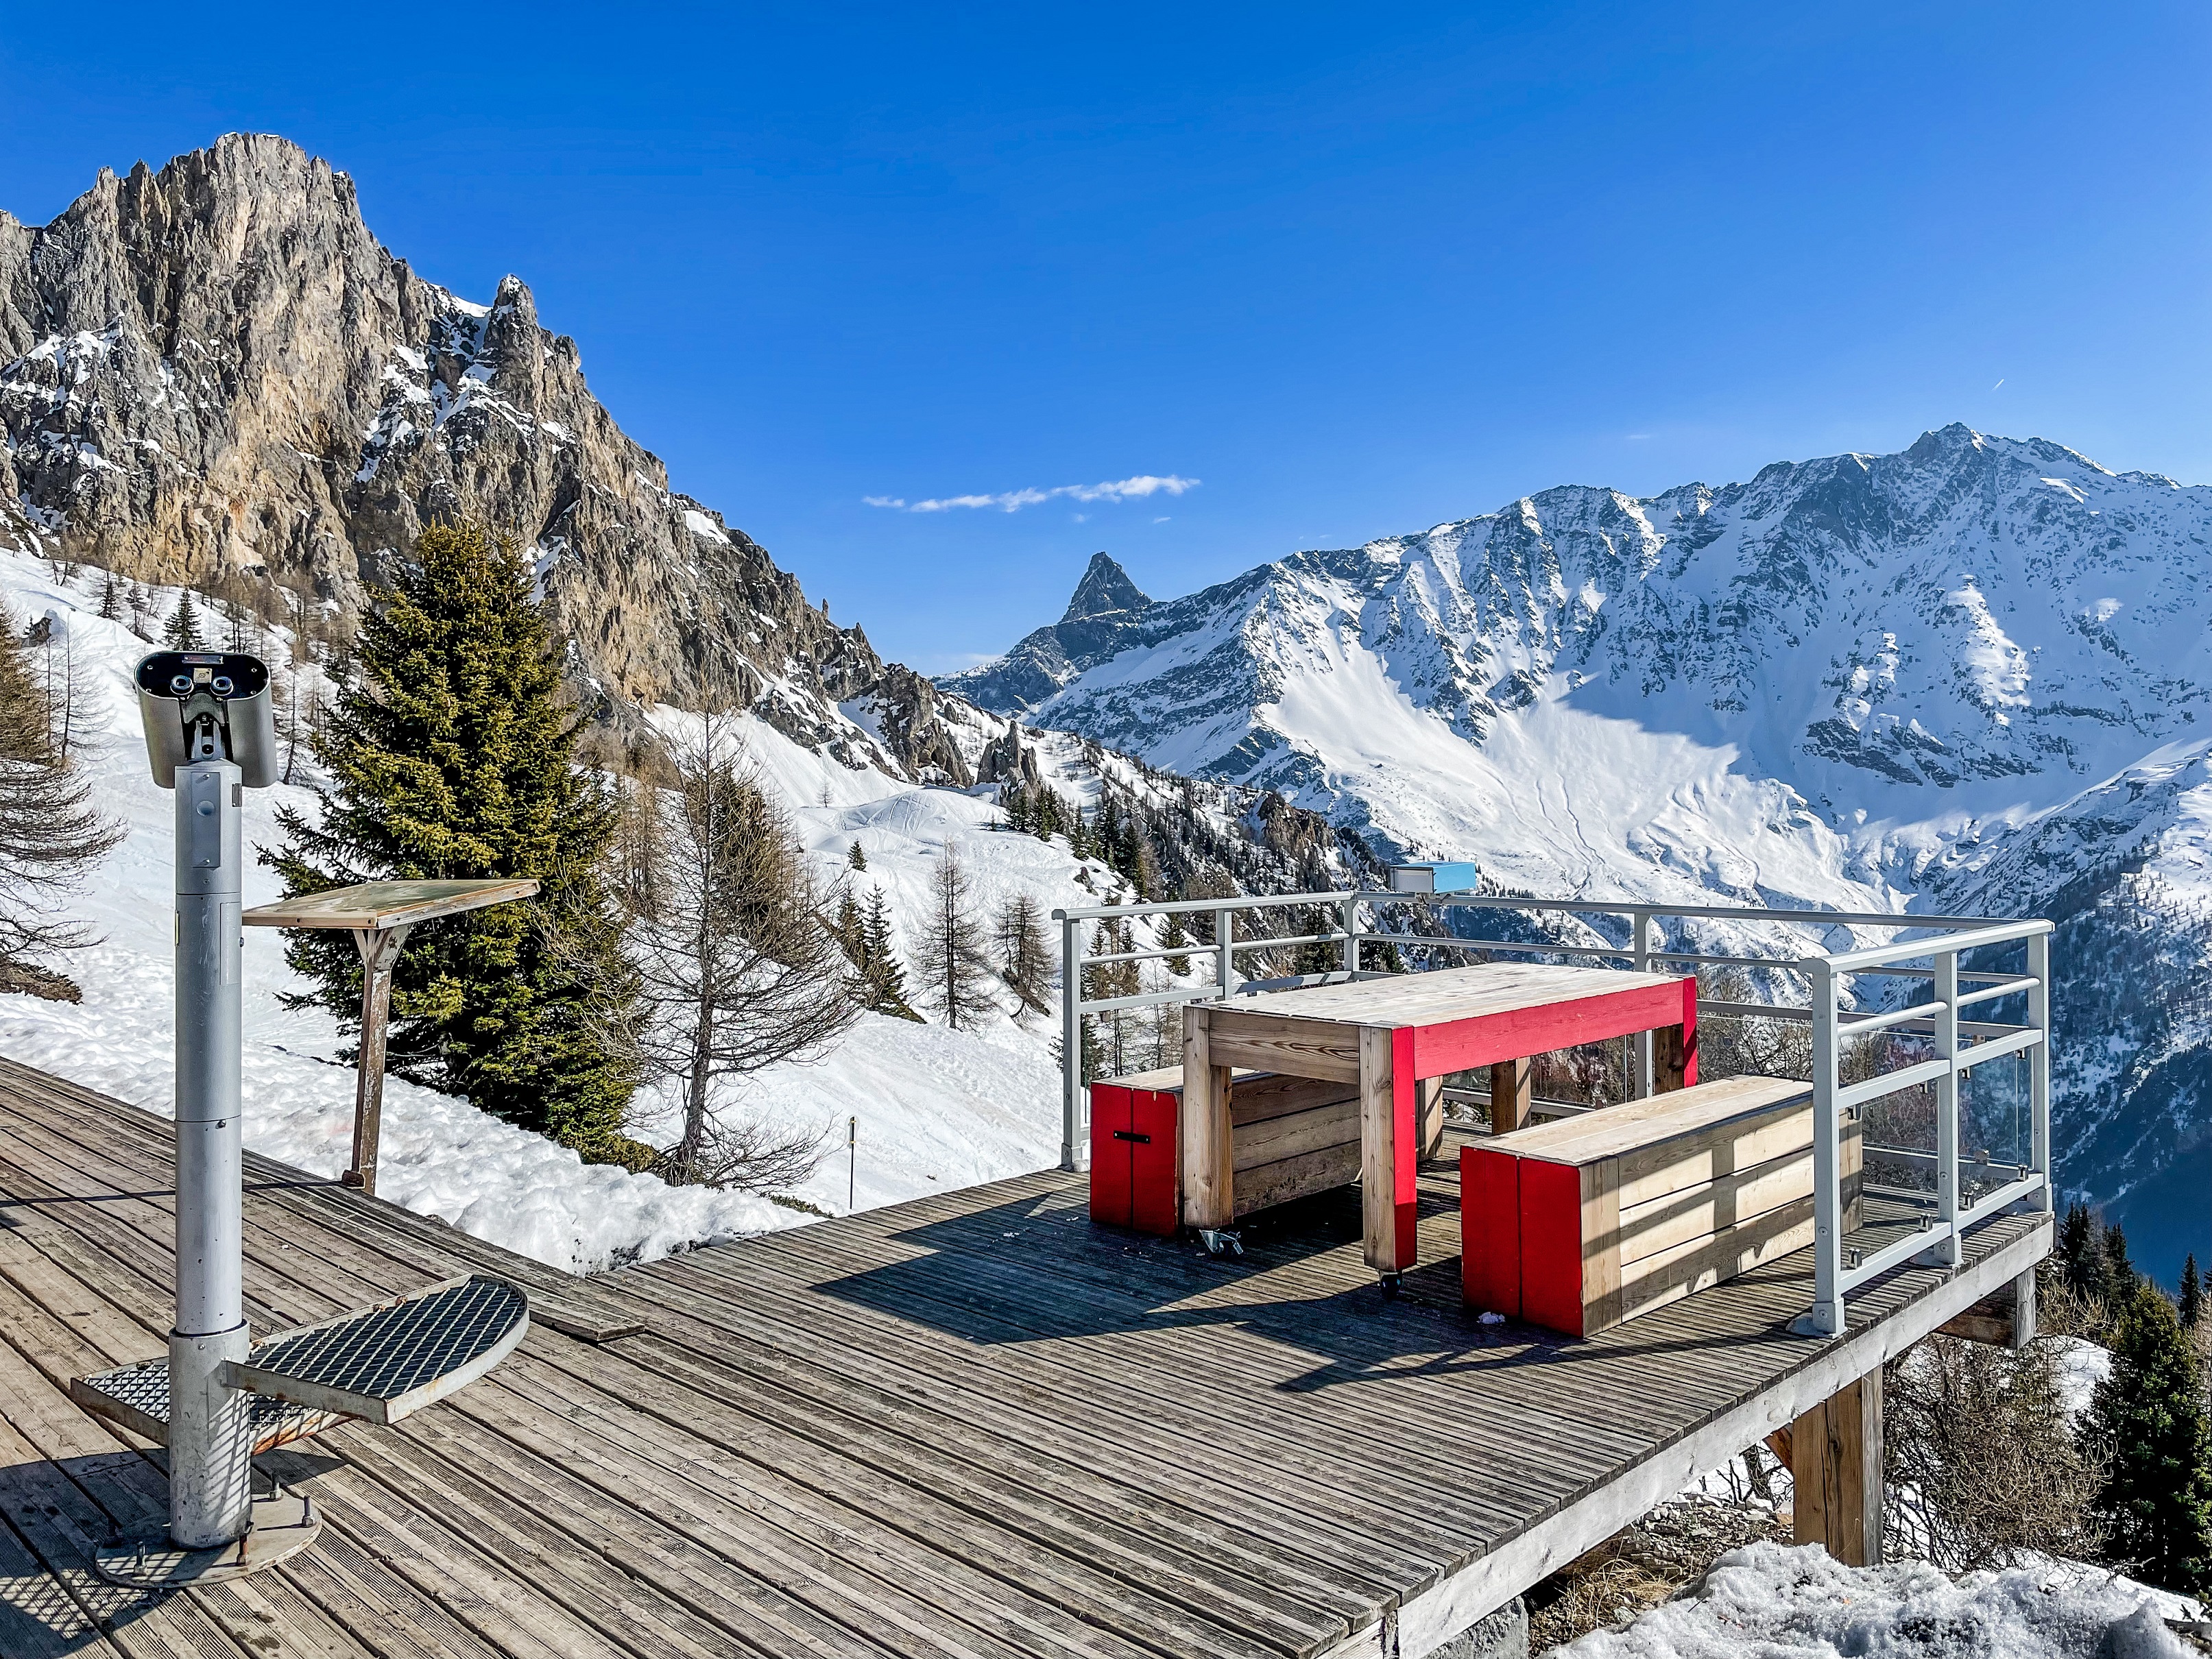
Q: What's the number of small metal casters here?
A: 2